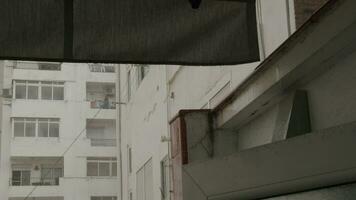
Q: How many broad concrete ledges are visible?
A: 2